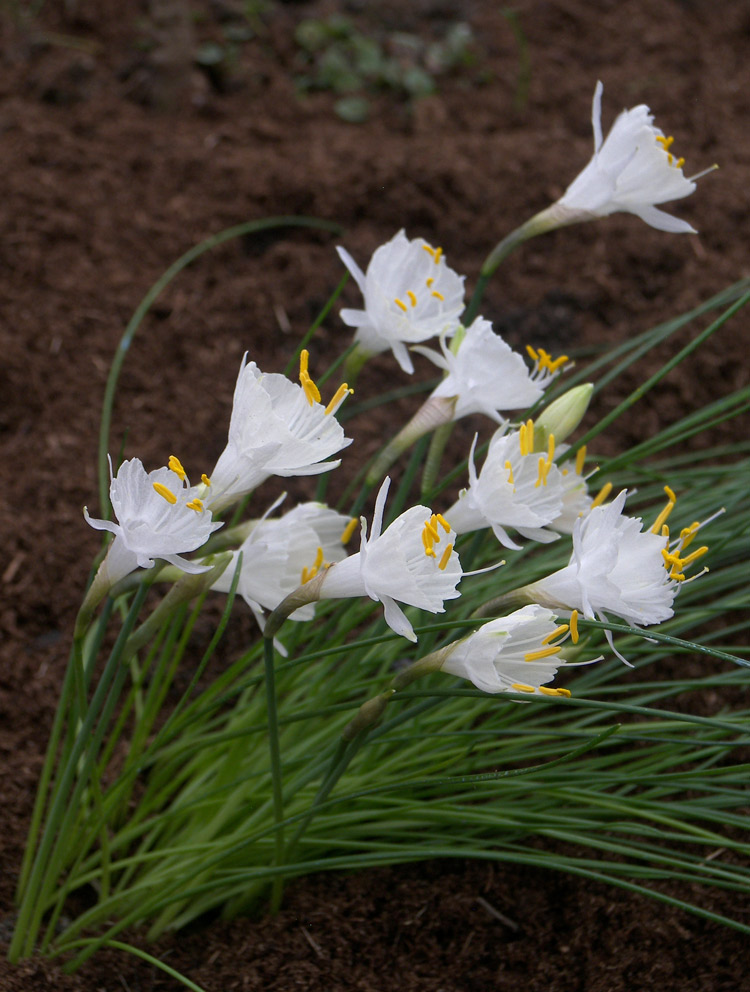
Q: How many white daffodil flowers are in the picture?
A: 11